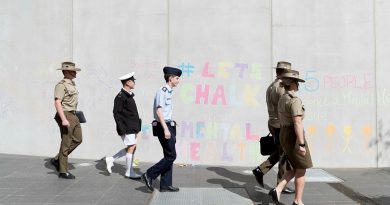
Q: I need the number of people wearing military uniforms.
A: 5